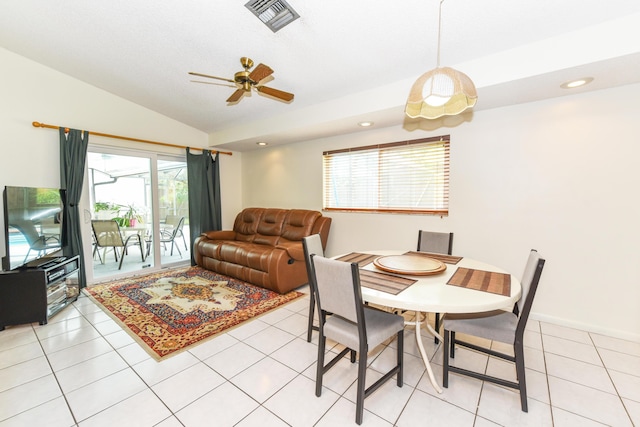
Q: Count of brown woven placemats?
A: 4